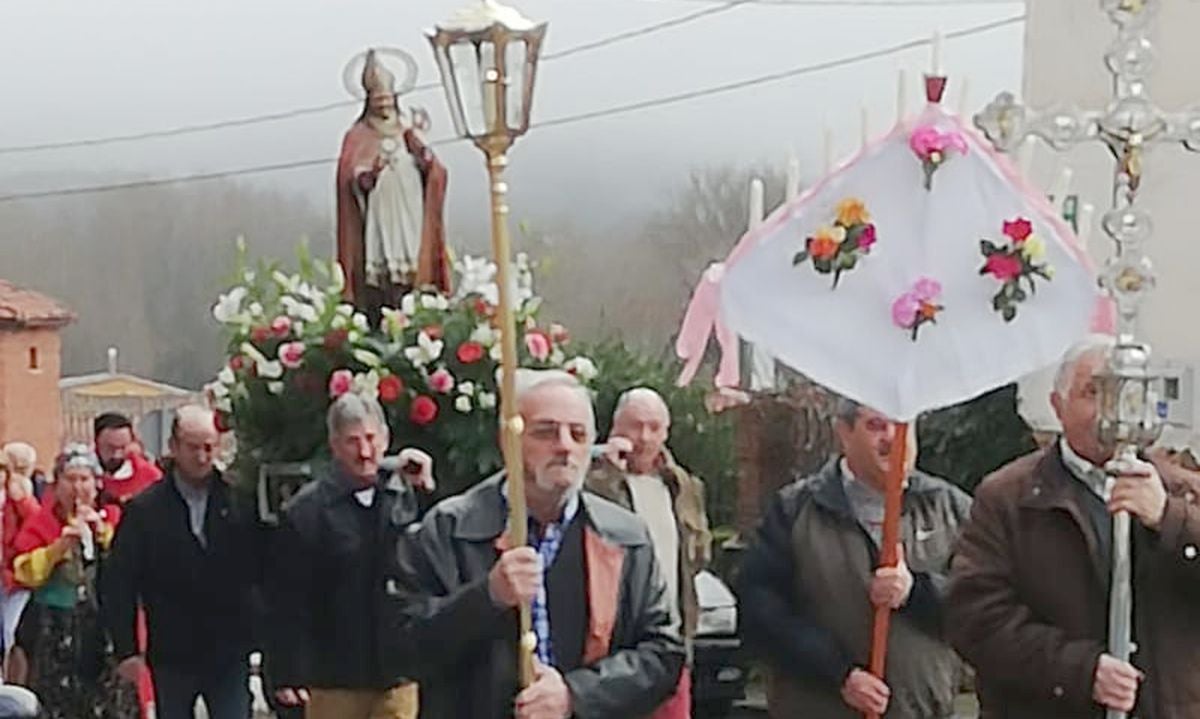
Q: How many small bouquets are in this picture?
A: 4